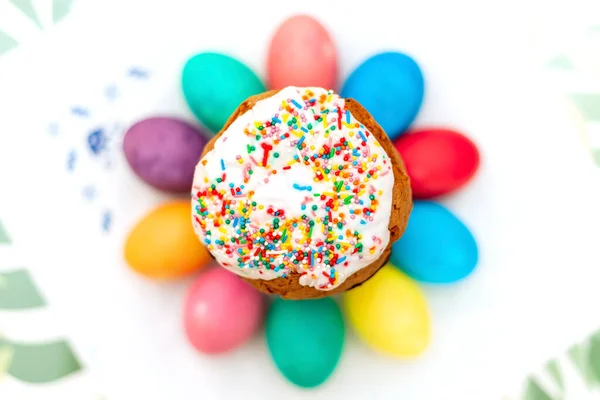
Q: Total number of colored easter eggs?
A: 10